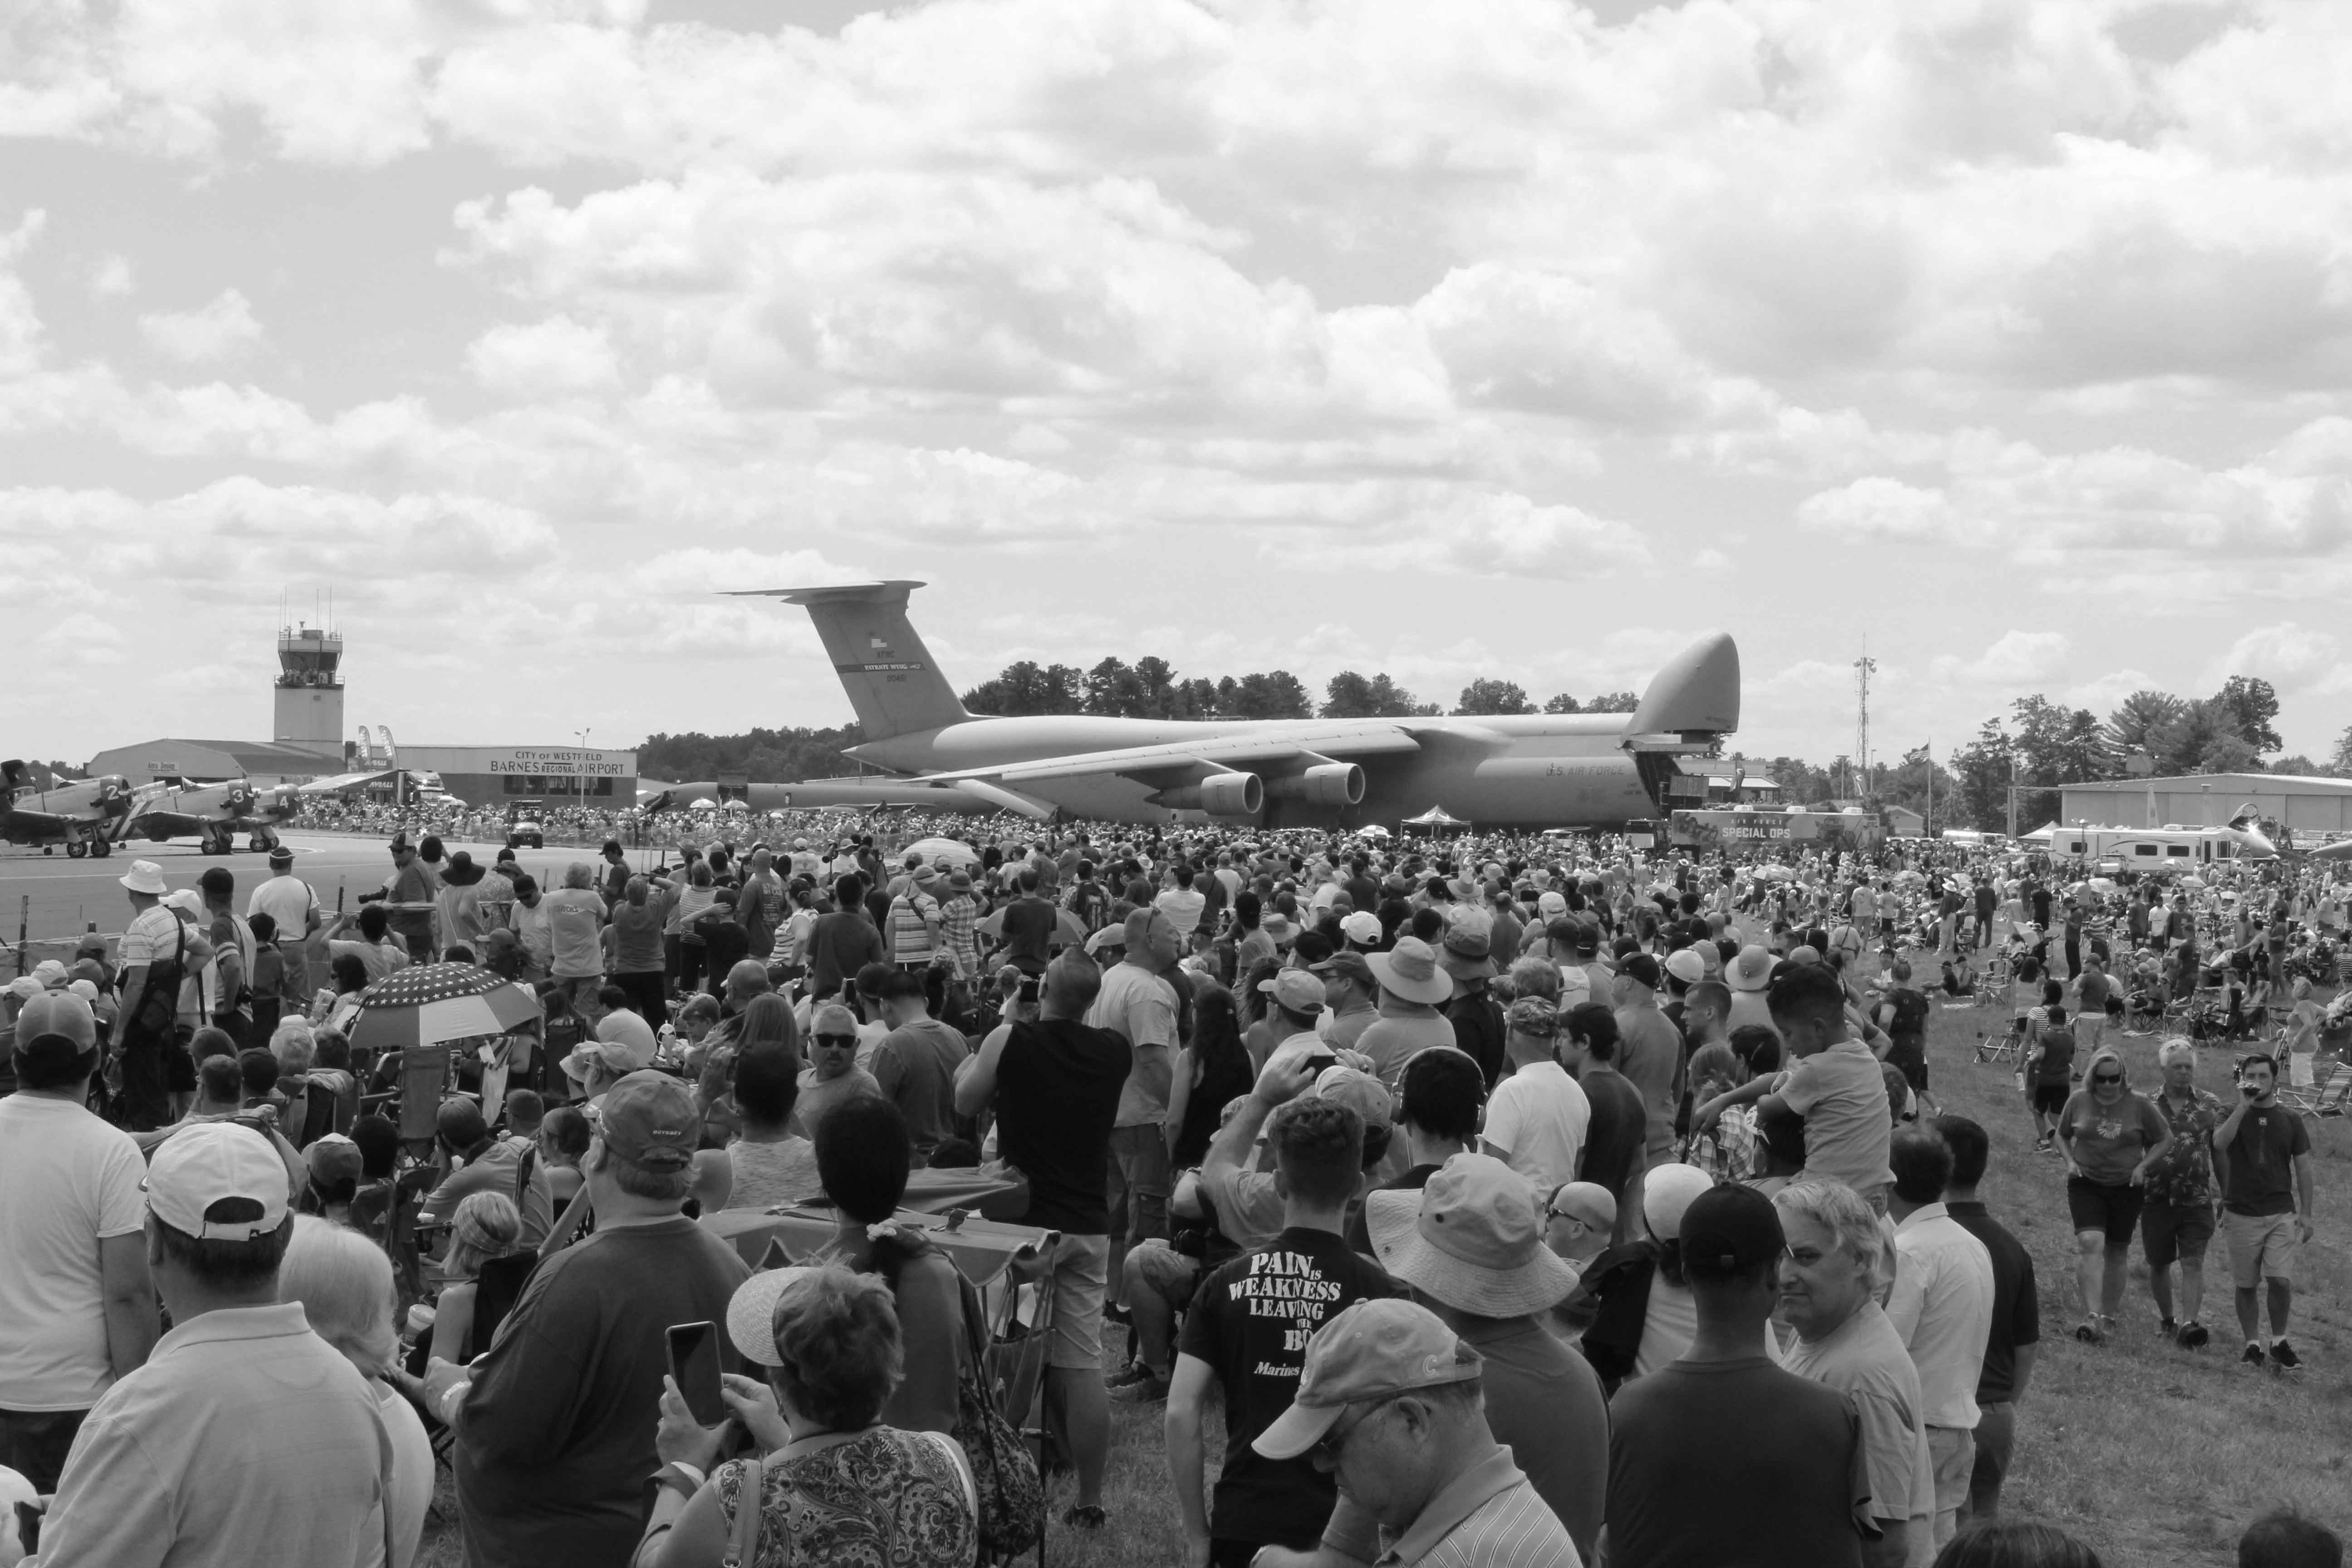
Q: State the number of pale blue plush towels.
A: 0